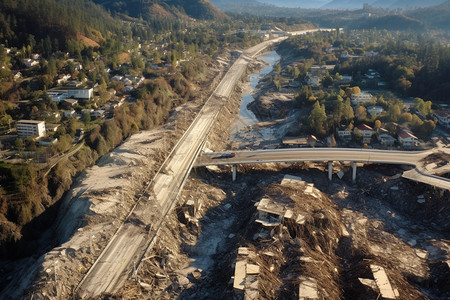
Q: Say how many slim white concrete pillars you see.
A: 3